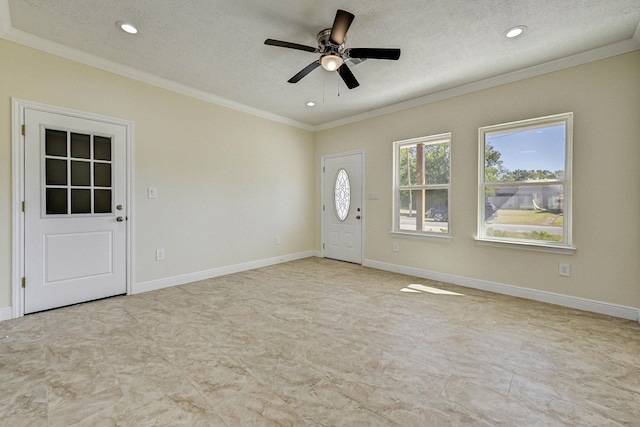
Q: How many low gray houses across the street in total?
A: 1